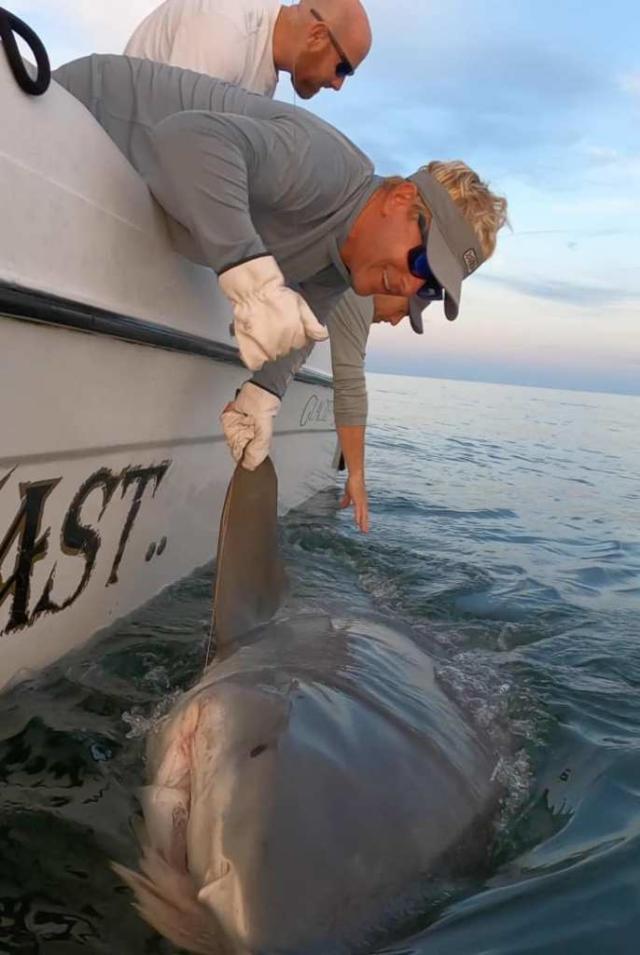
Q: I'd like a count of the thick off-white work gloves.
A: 2